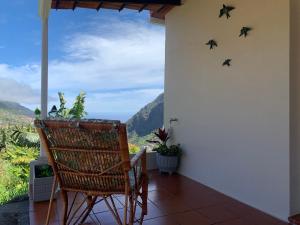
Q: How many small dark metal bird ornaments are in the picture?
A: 4